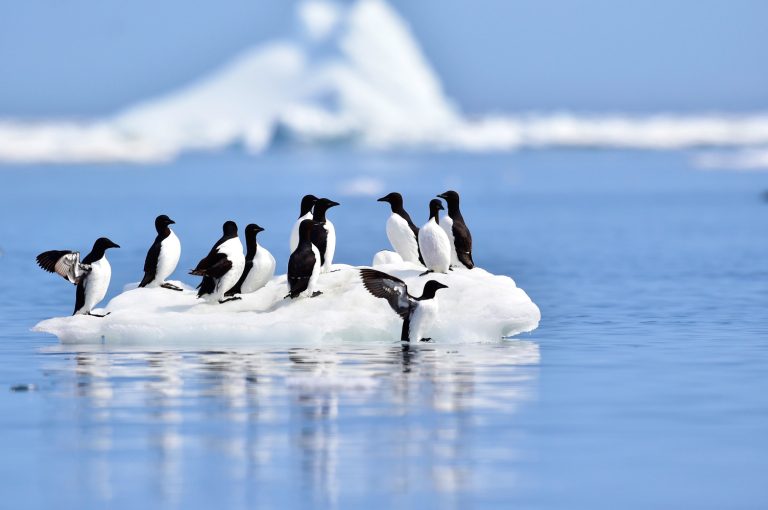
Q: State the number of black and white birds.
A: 11